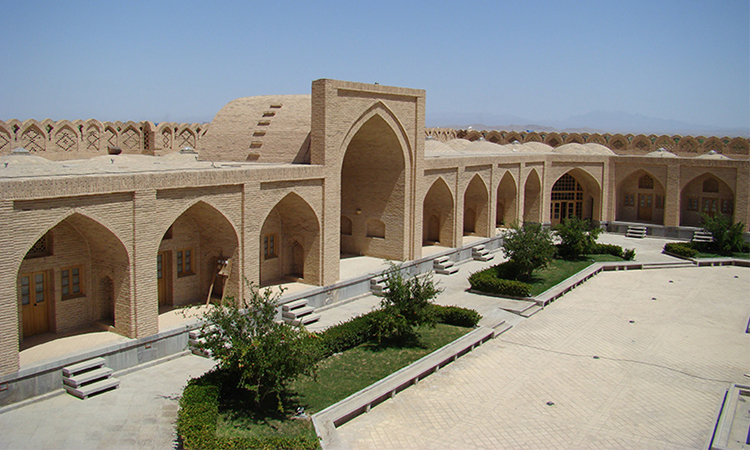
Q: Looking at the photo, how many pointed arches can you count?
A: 11